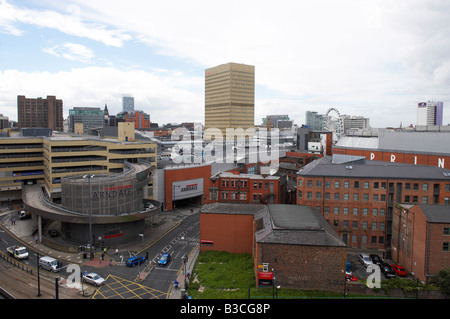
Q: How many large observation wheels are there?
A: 1